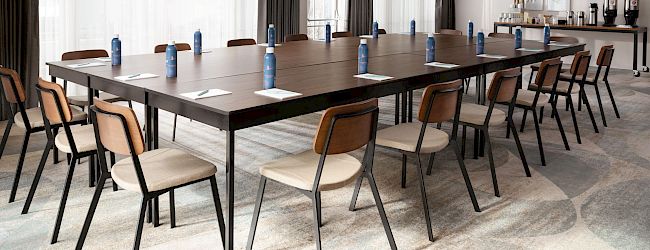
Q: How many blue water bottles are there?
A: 14